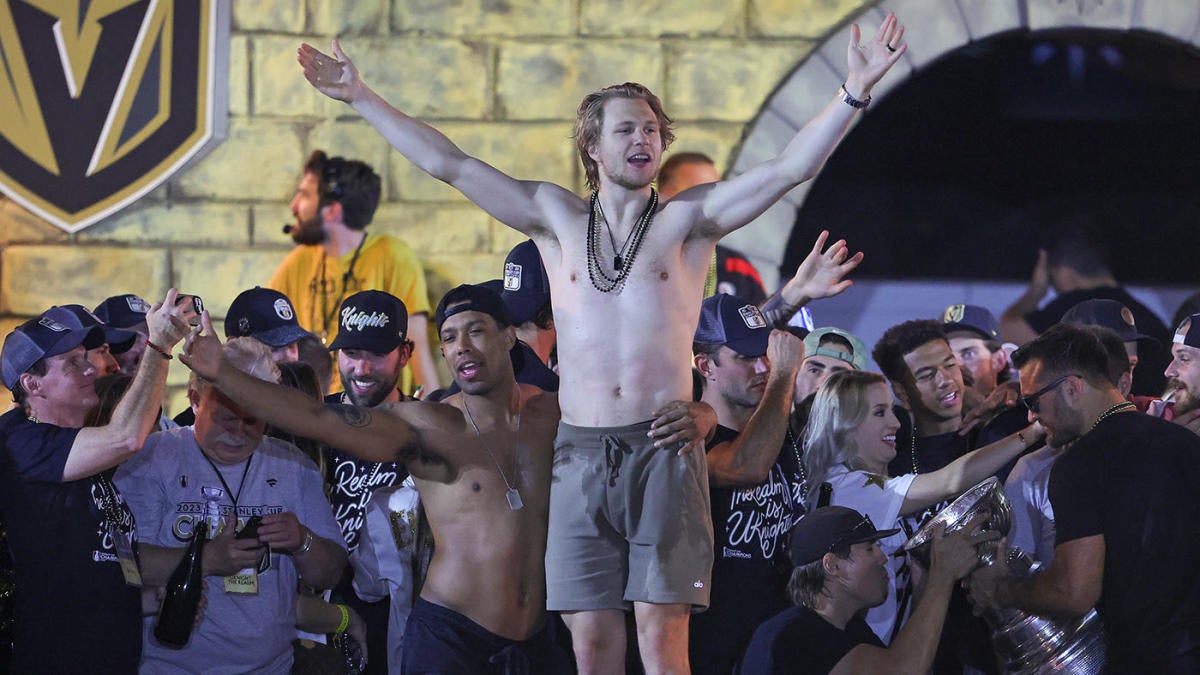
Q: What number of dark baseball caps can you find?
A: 12